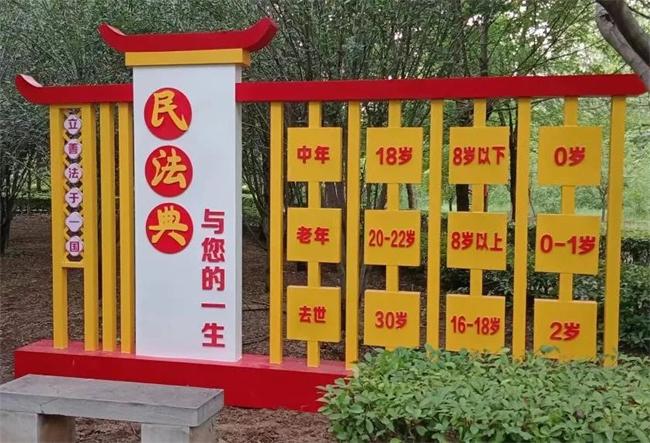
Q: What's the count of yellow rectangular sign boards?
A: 12